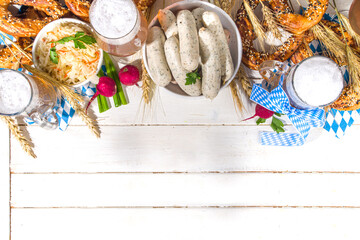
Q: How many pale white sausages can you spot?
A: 7